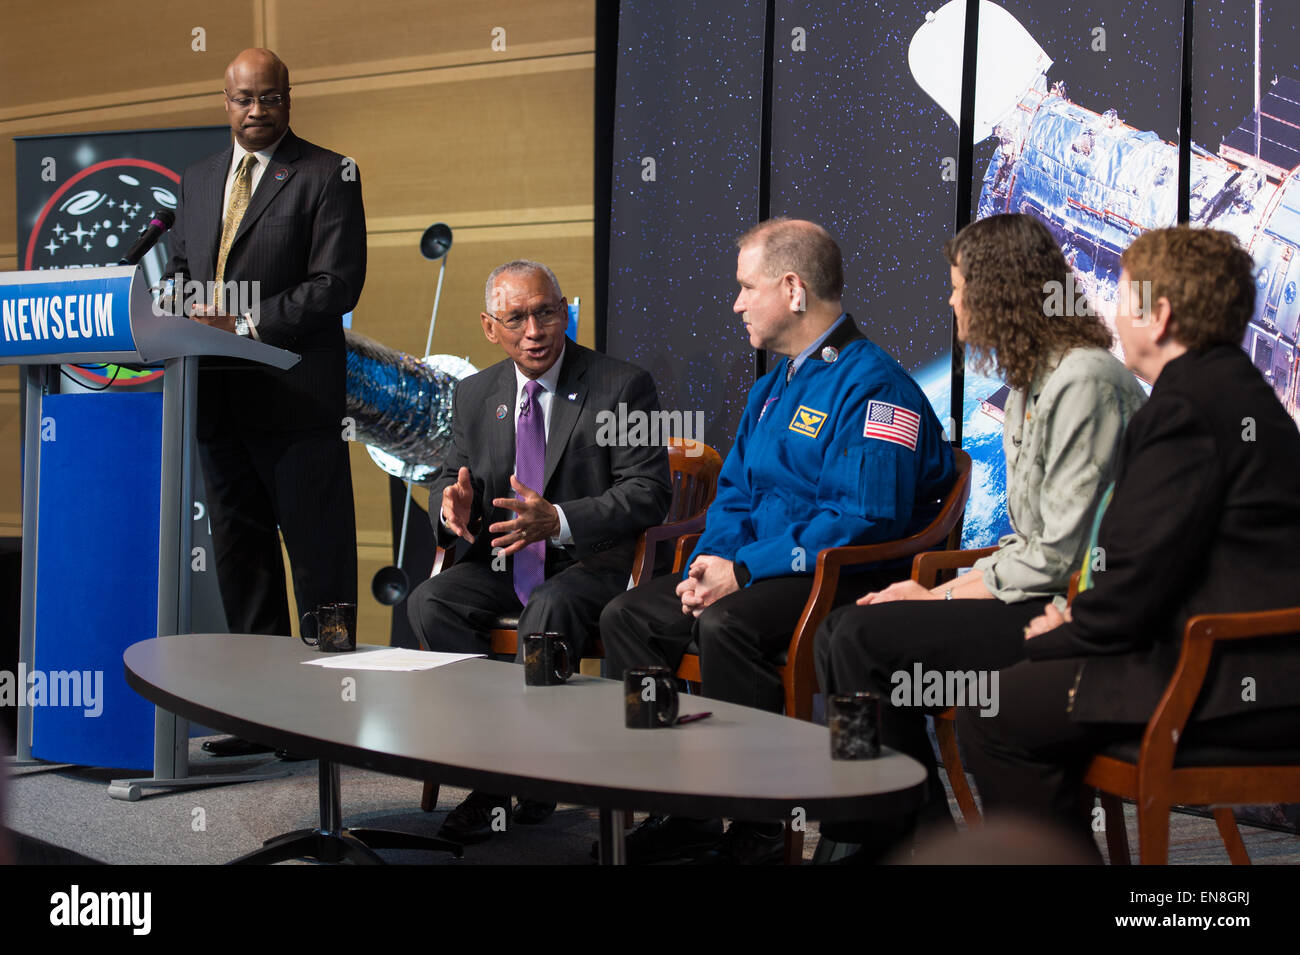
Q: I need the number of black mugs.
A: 4